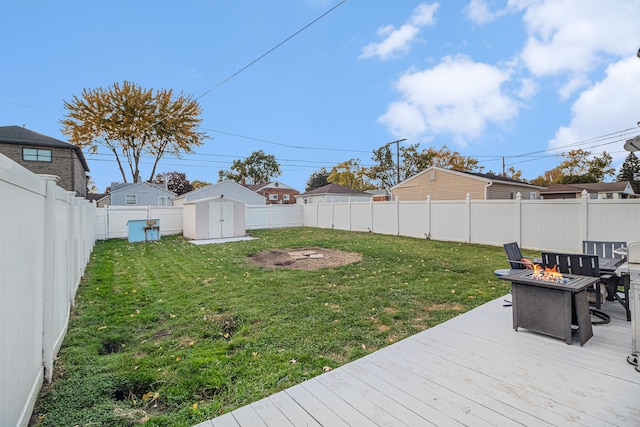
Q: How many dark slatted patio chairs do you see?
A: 3